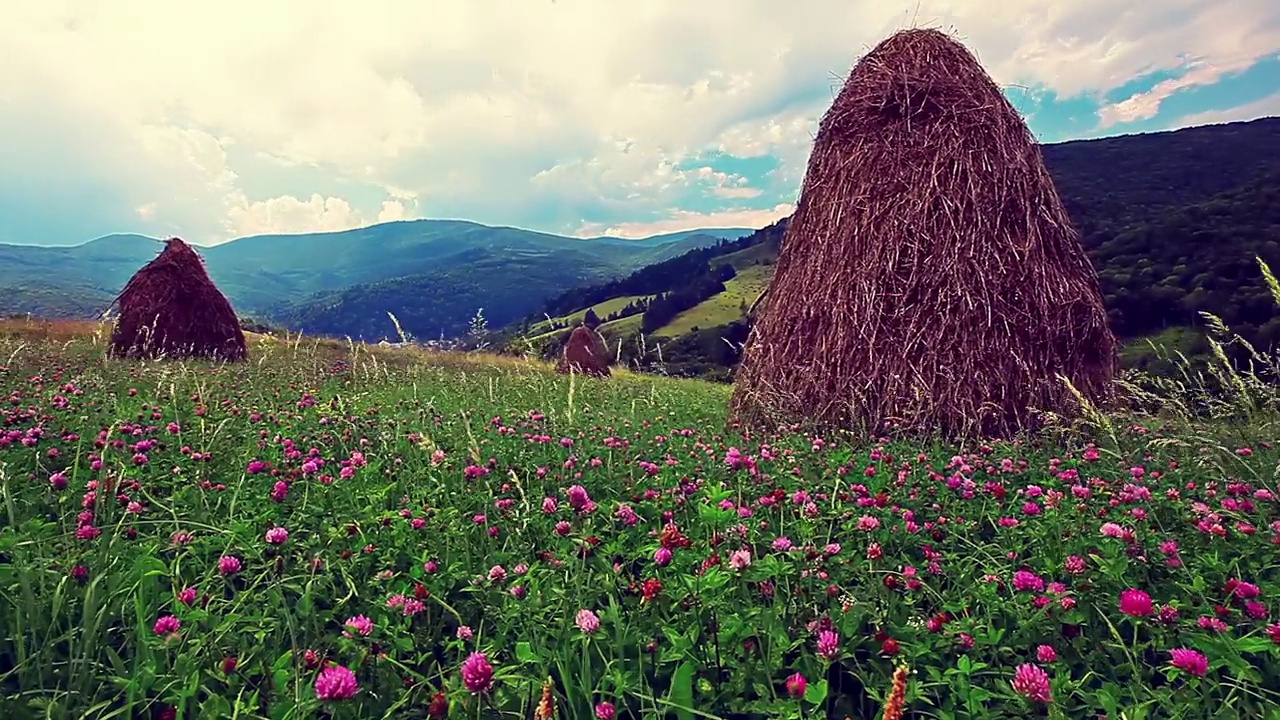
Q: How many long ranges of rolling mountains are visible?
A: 2